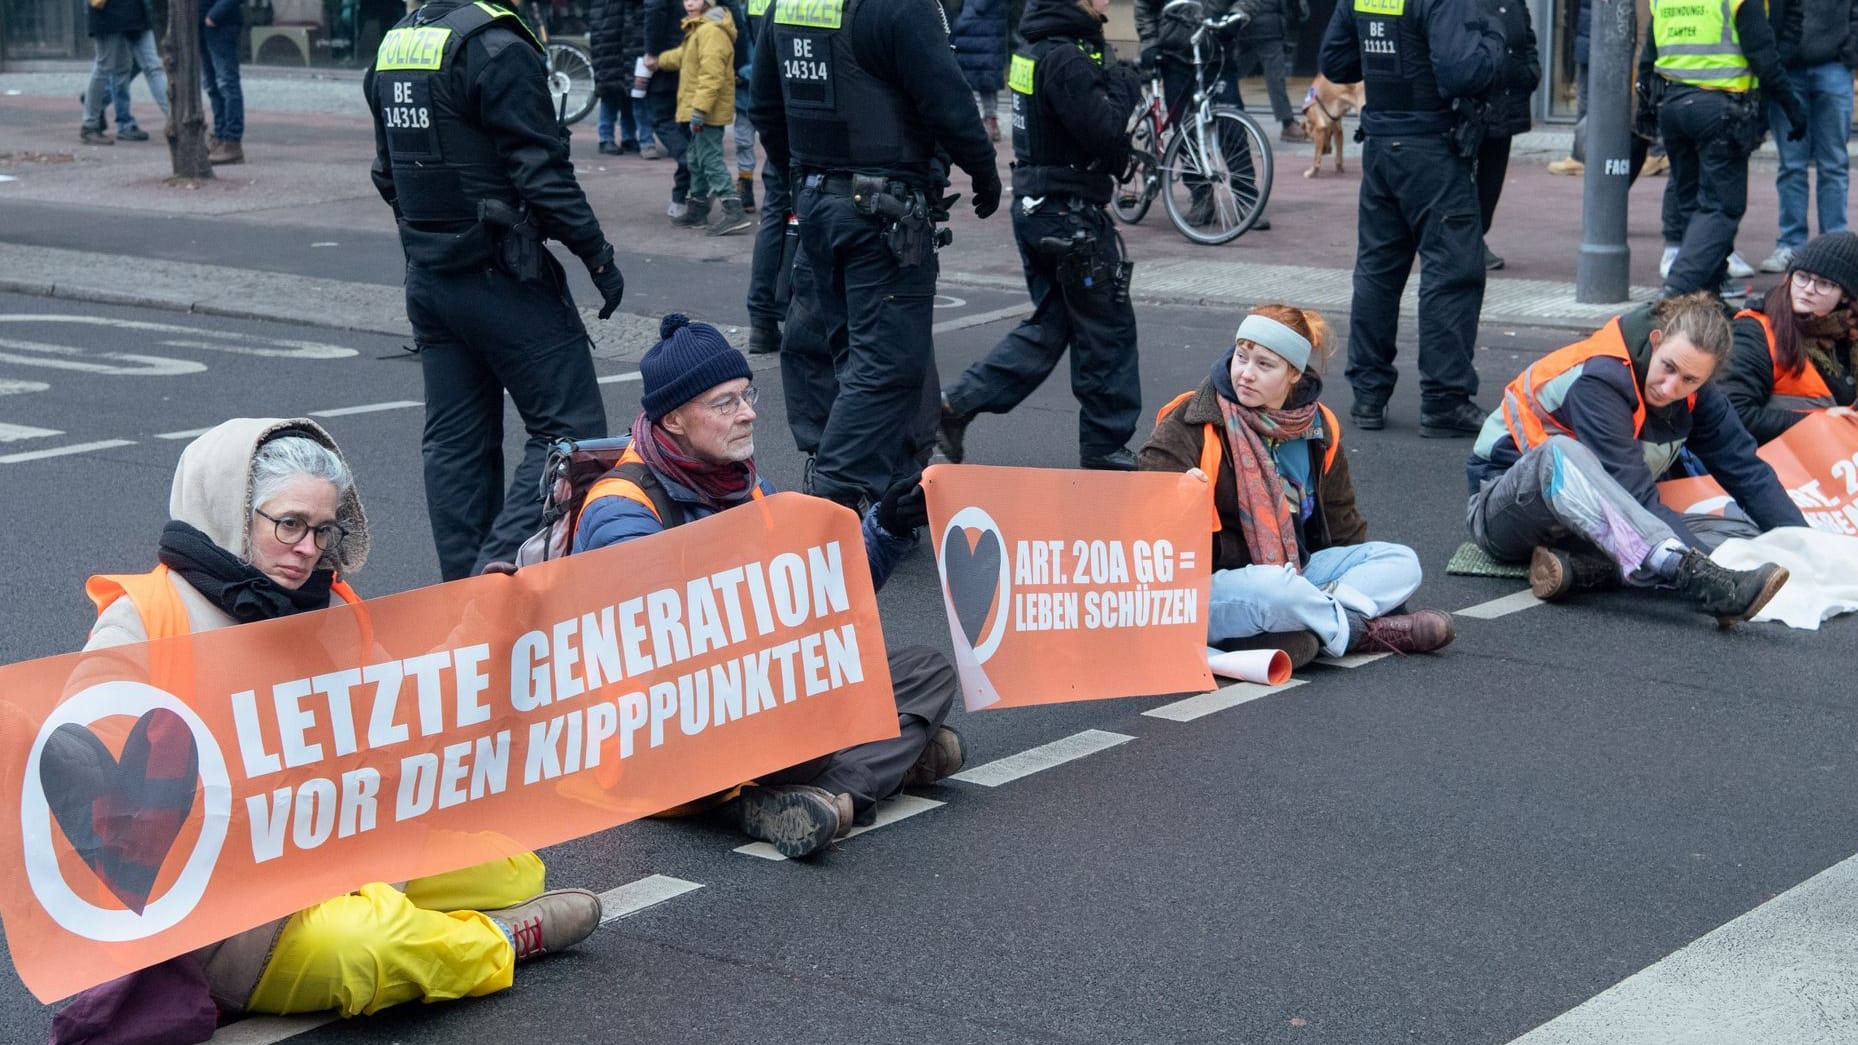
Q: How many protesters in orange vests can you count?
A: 5